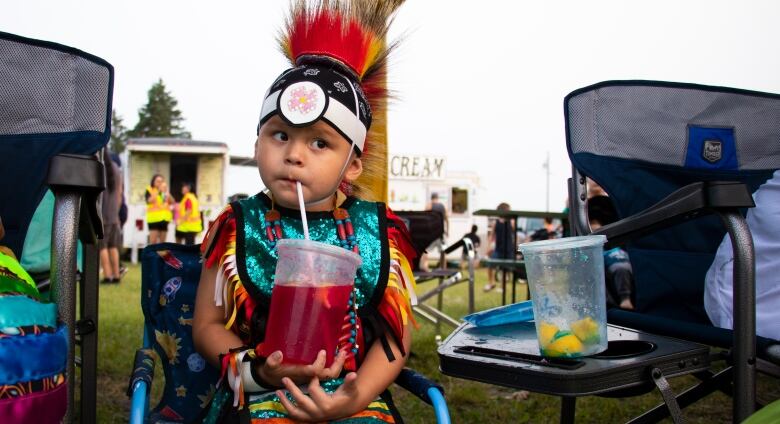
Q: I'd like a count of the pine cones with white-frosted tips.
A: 0